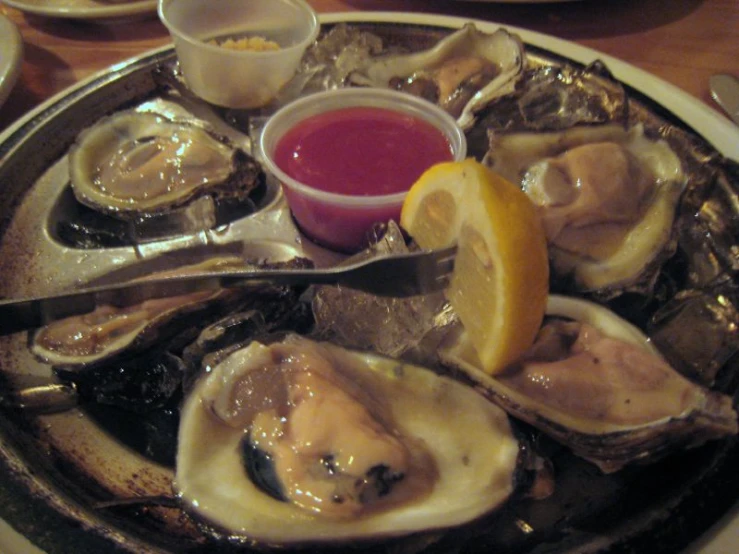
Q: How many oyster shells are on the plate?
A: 6